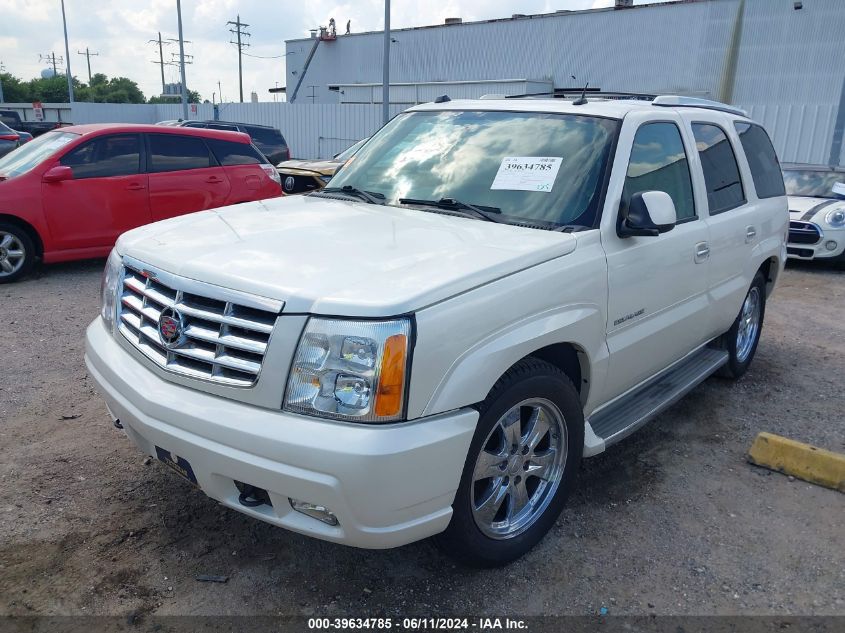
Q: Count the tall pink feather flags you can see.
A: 0